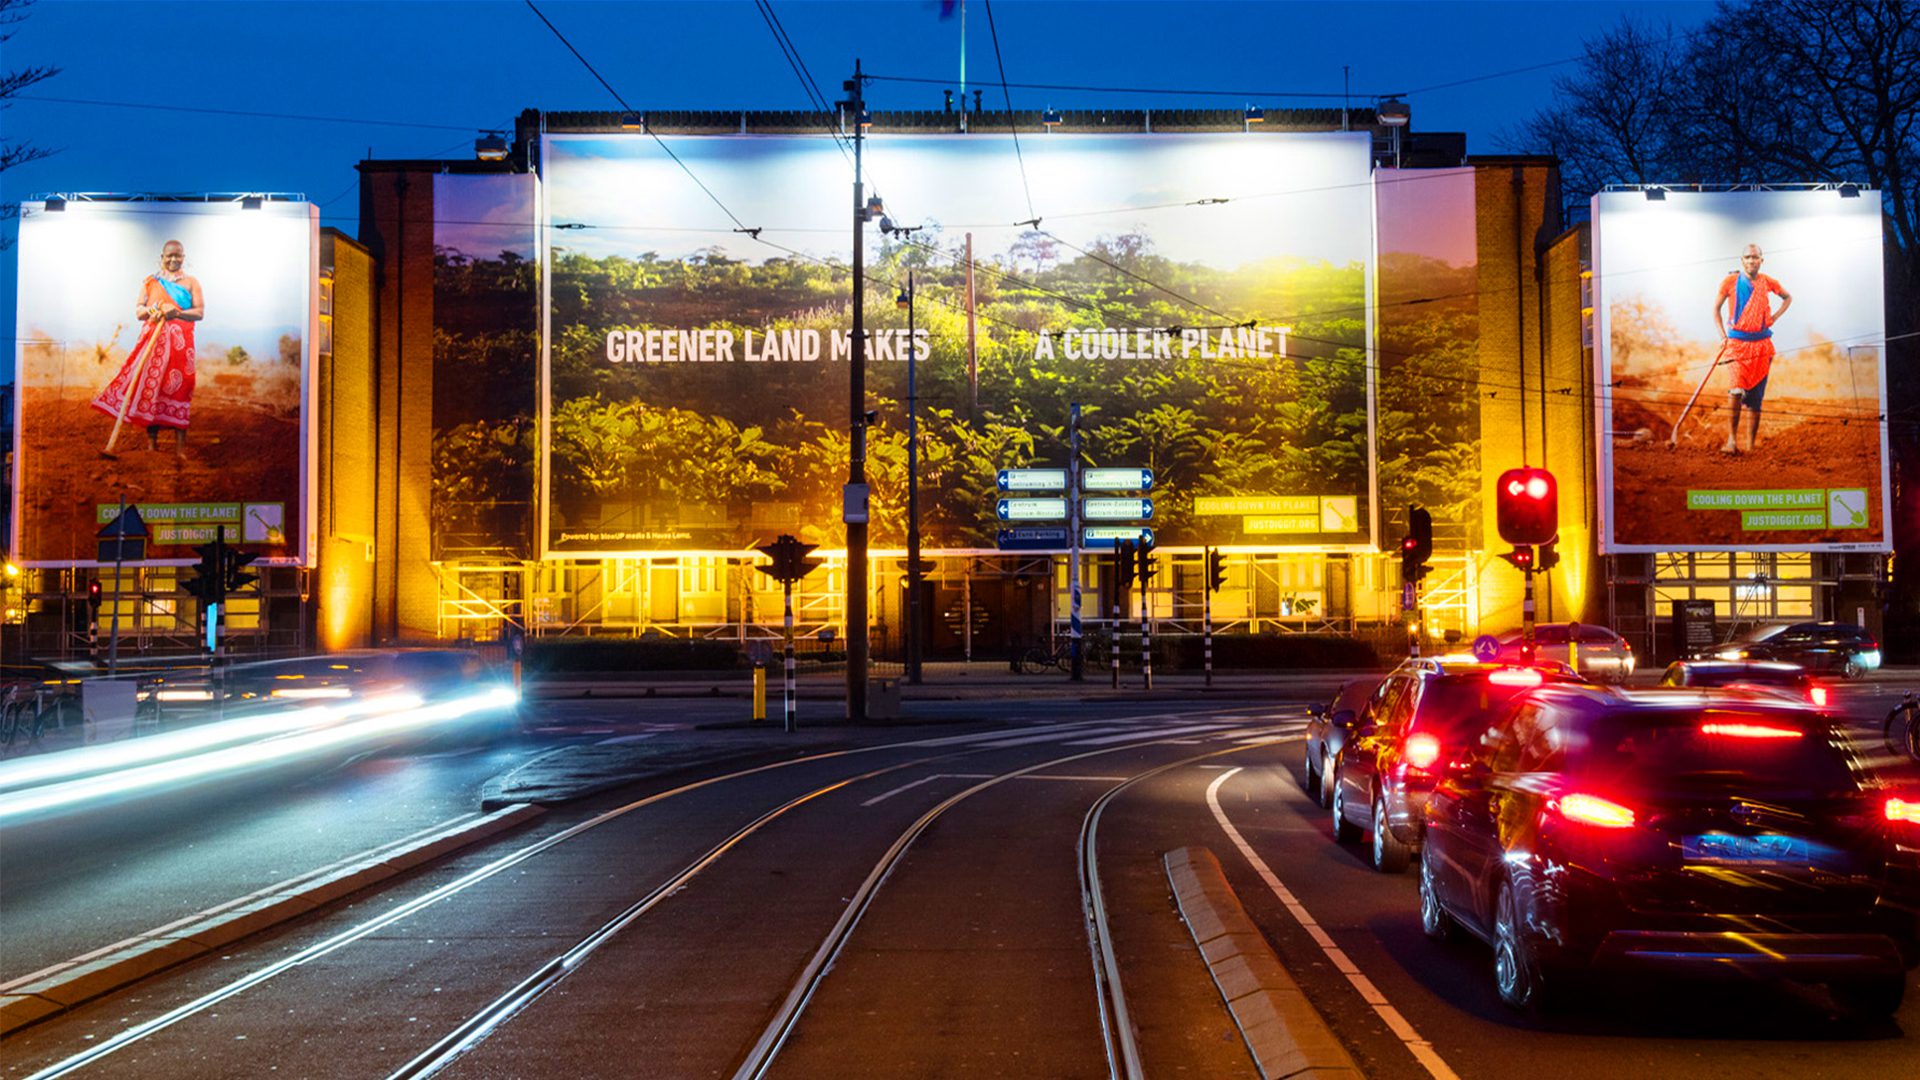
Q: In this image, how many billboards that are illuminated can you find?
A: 3